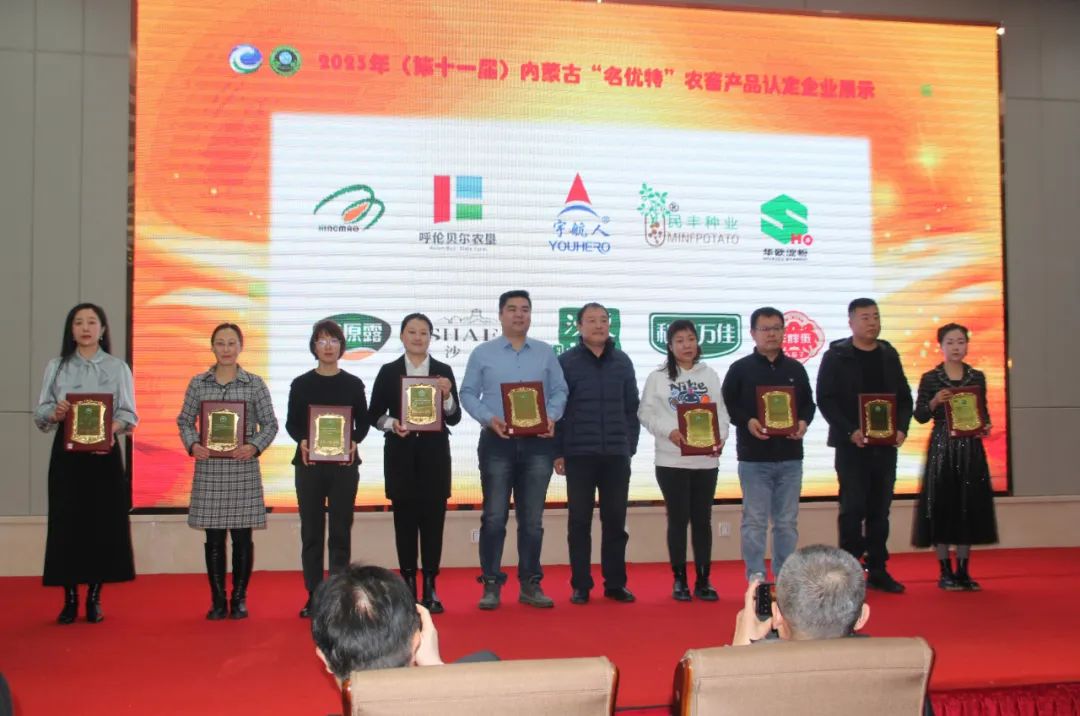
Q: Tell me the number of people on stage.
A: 10